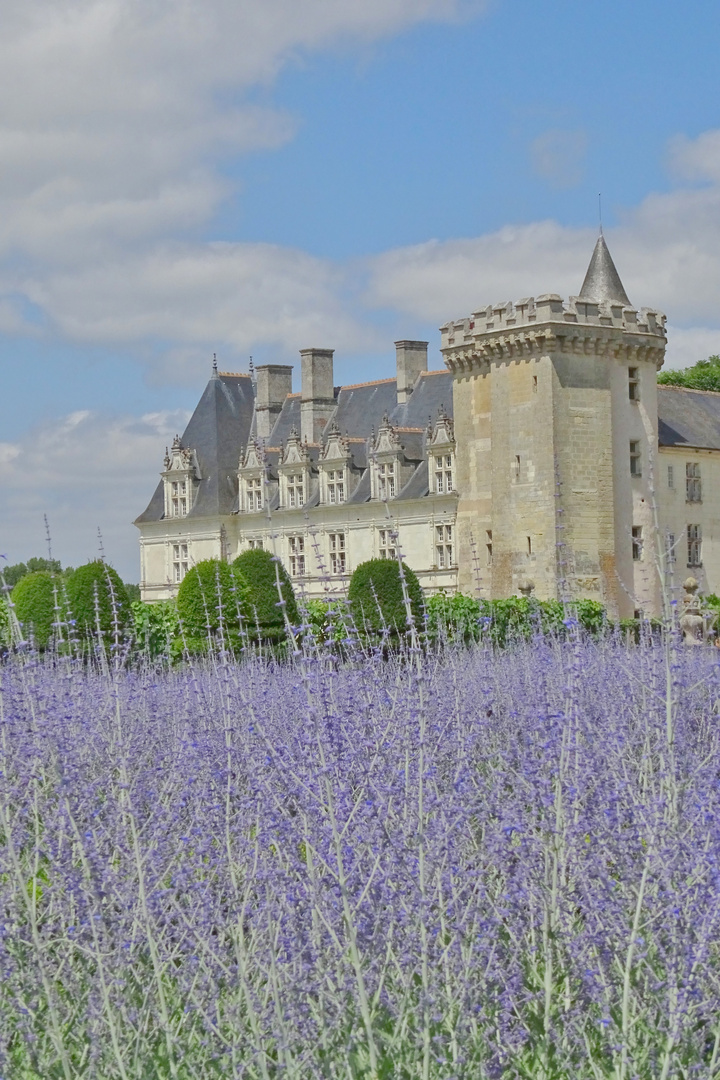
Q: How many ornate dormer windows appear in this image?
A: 6